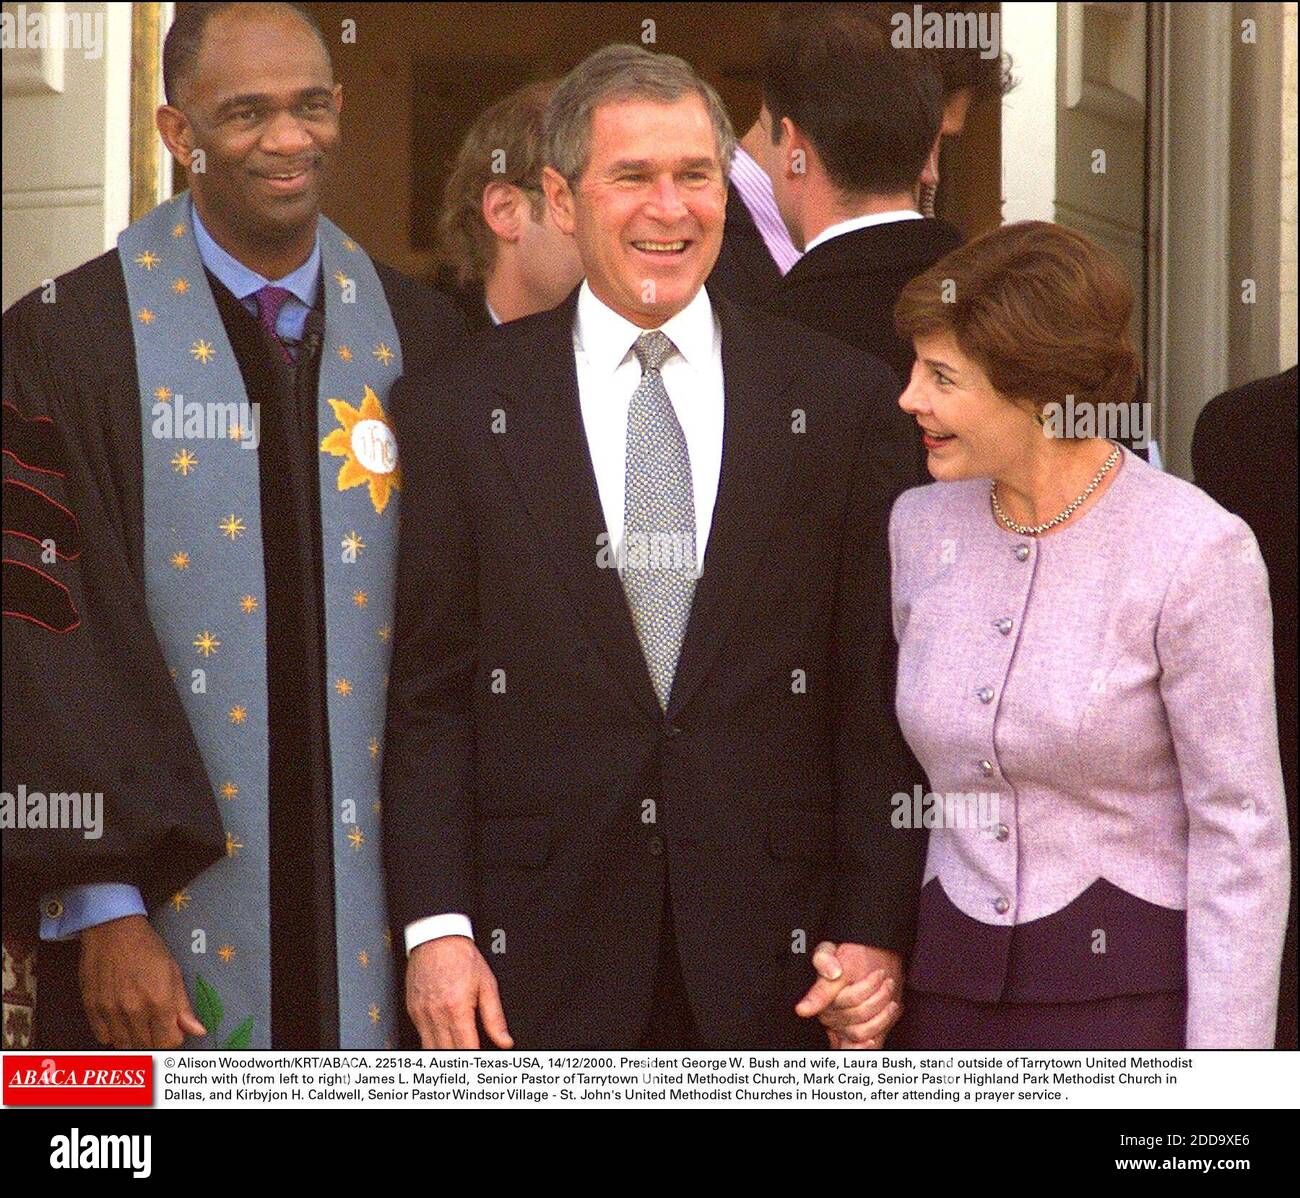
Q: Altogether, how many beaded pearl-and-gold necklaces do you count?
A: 1